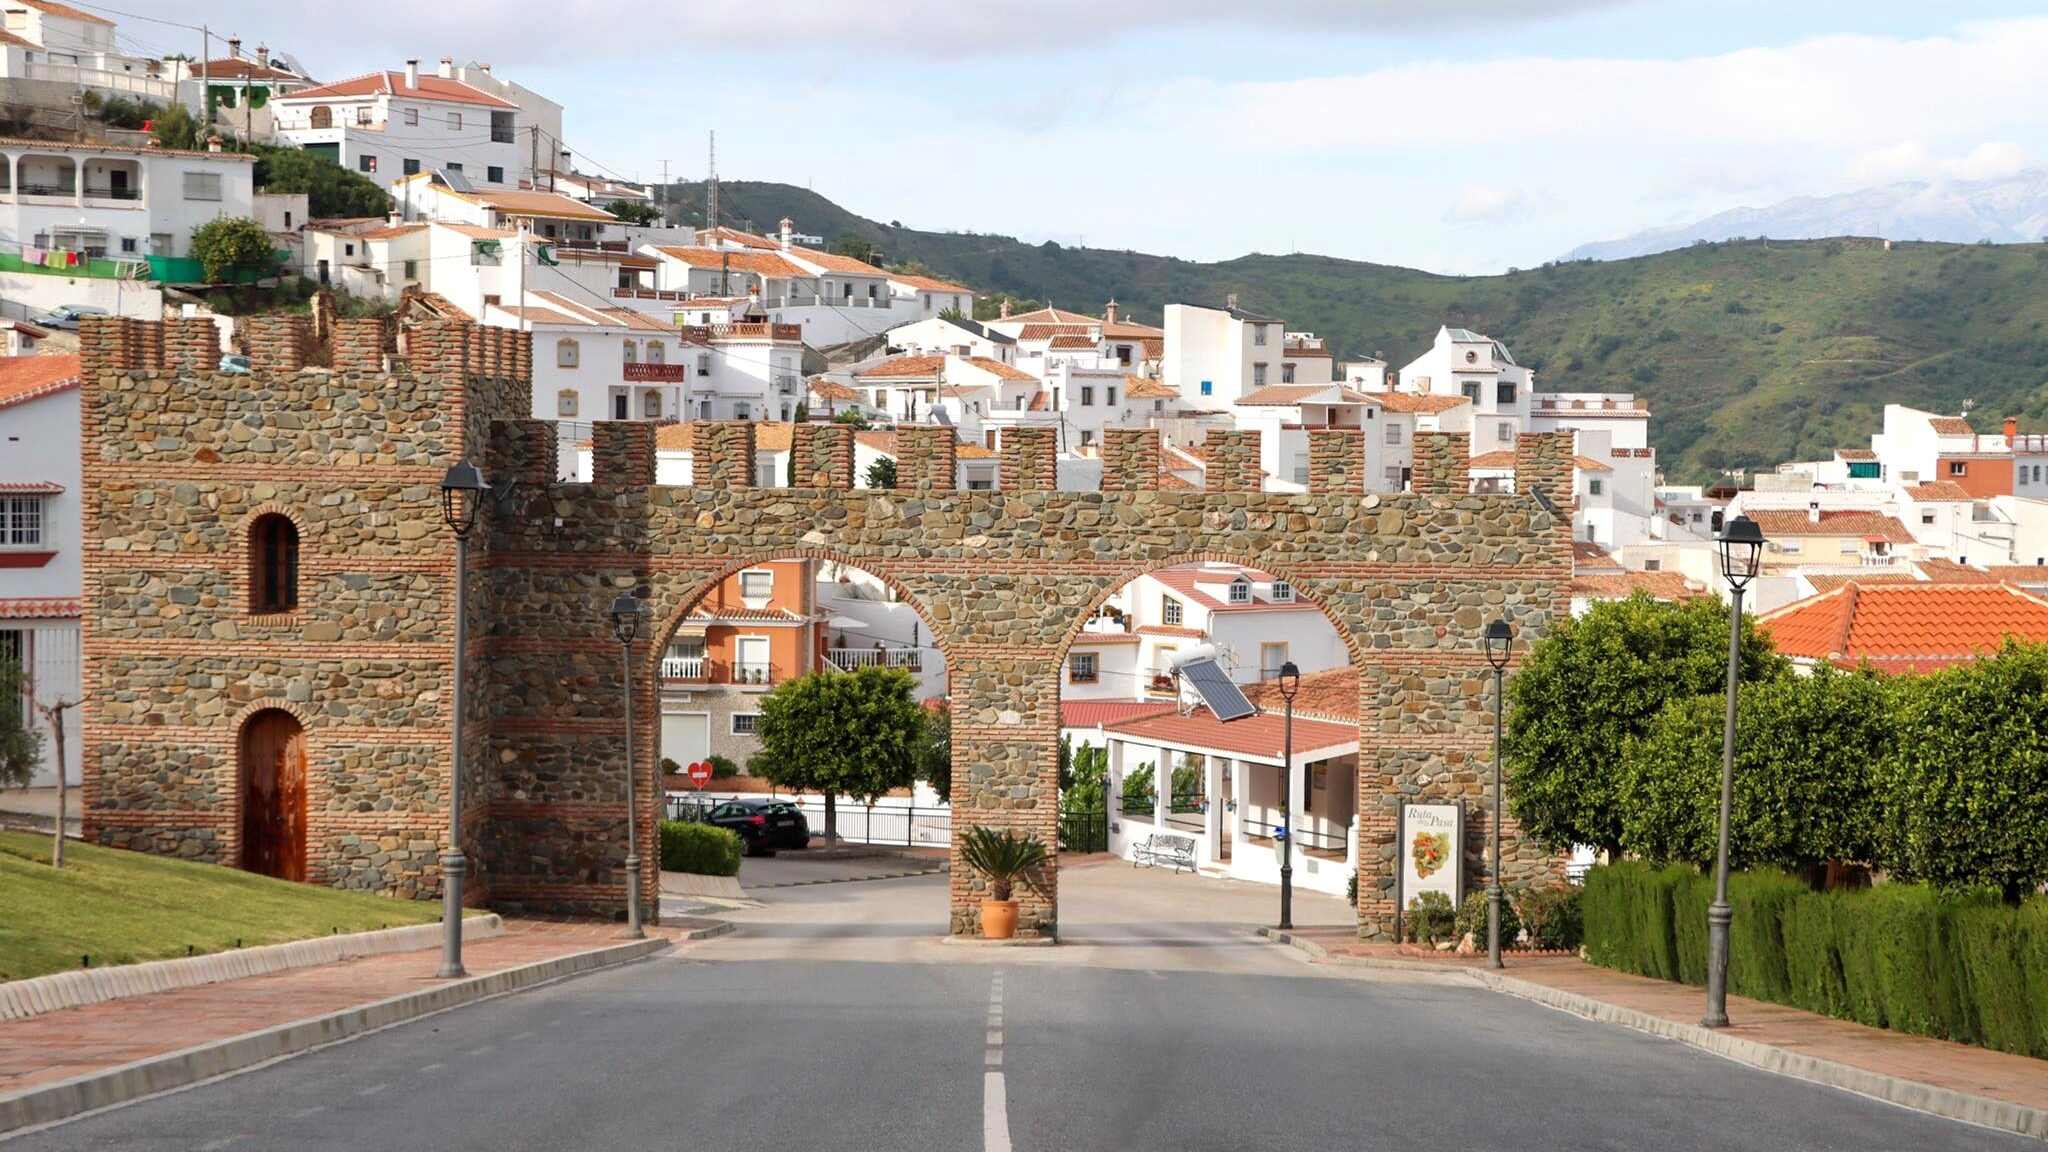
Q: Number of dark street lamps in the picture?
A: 5